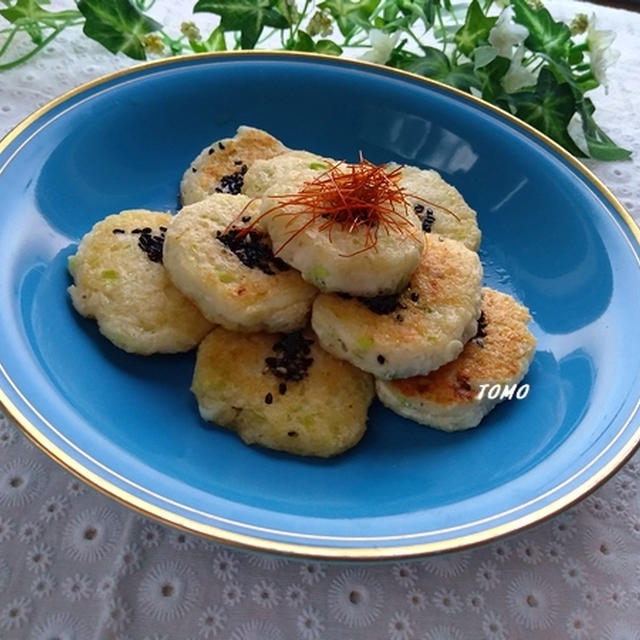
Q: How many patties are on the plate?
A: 9